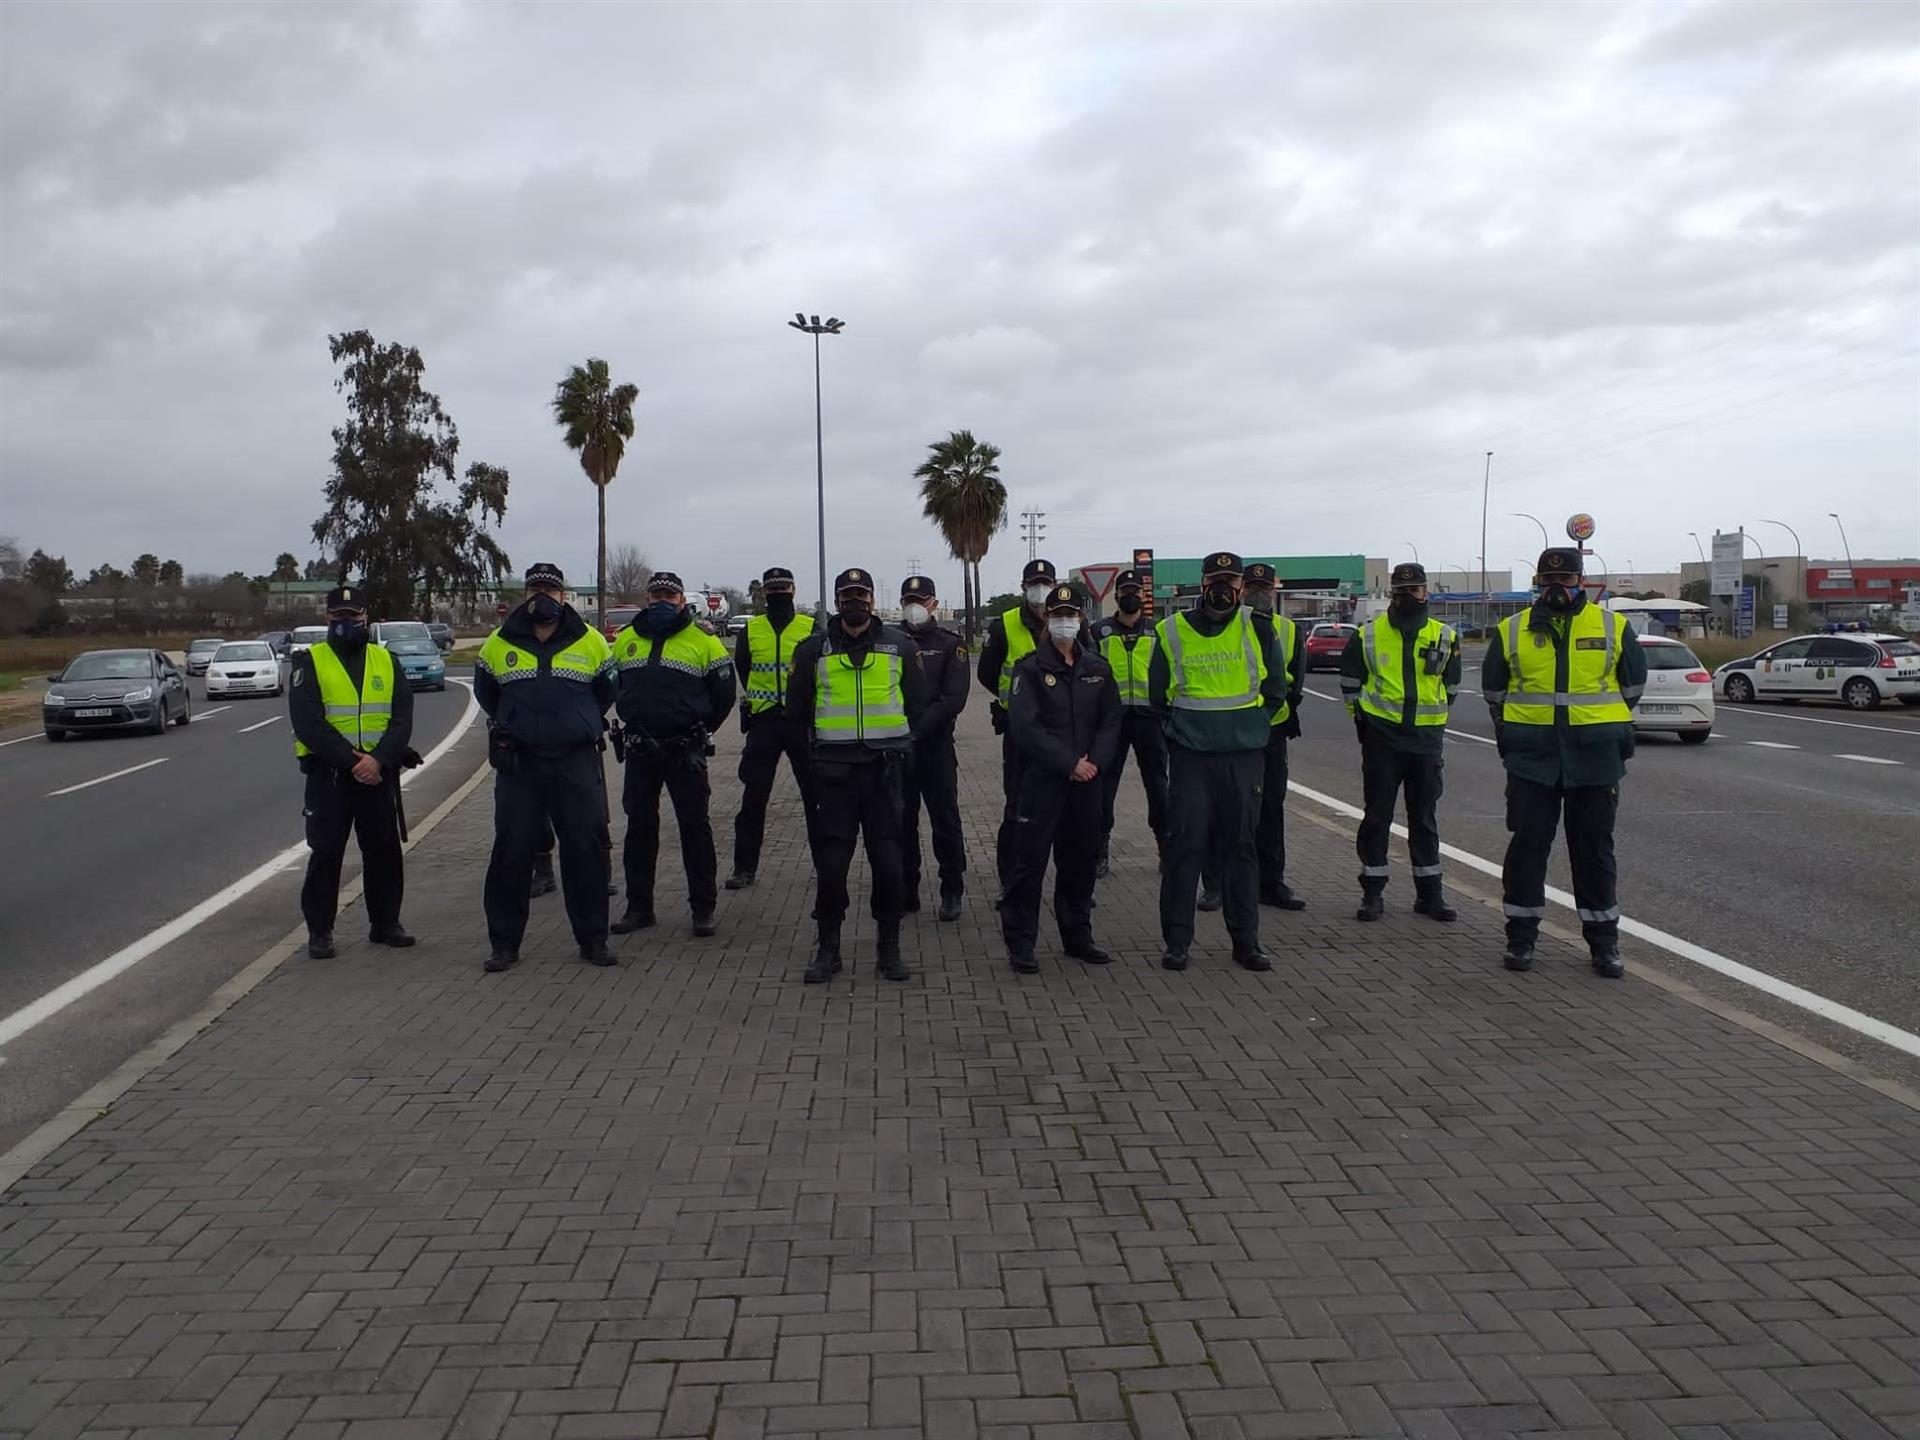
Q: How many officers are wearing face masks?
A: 13